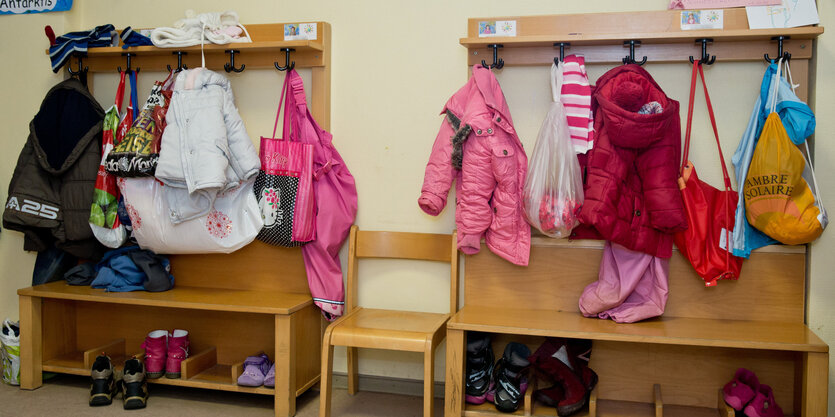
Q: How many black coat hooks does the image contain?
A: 10